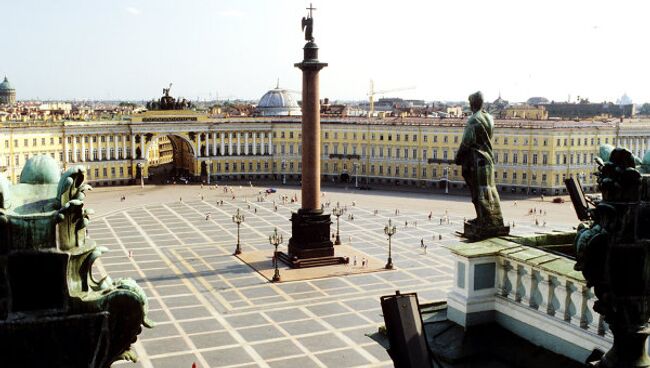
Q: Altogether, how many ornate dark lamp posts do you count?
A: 4